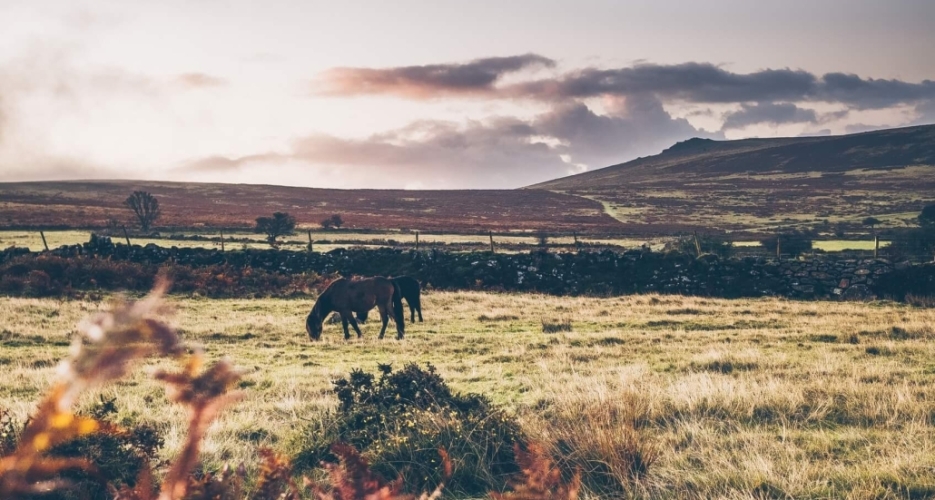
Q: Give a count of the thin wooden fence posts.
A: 10